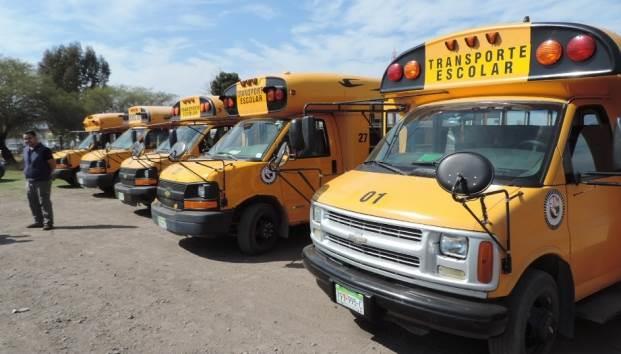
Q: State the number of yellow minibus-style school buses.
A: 5